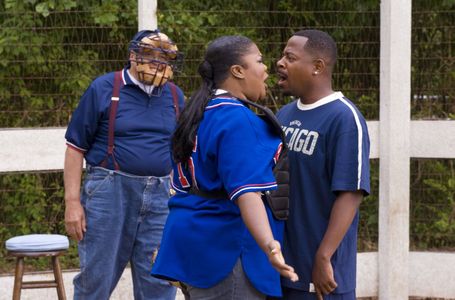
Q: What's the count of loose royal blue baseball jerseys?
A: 1